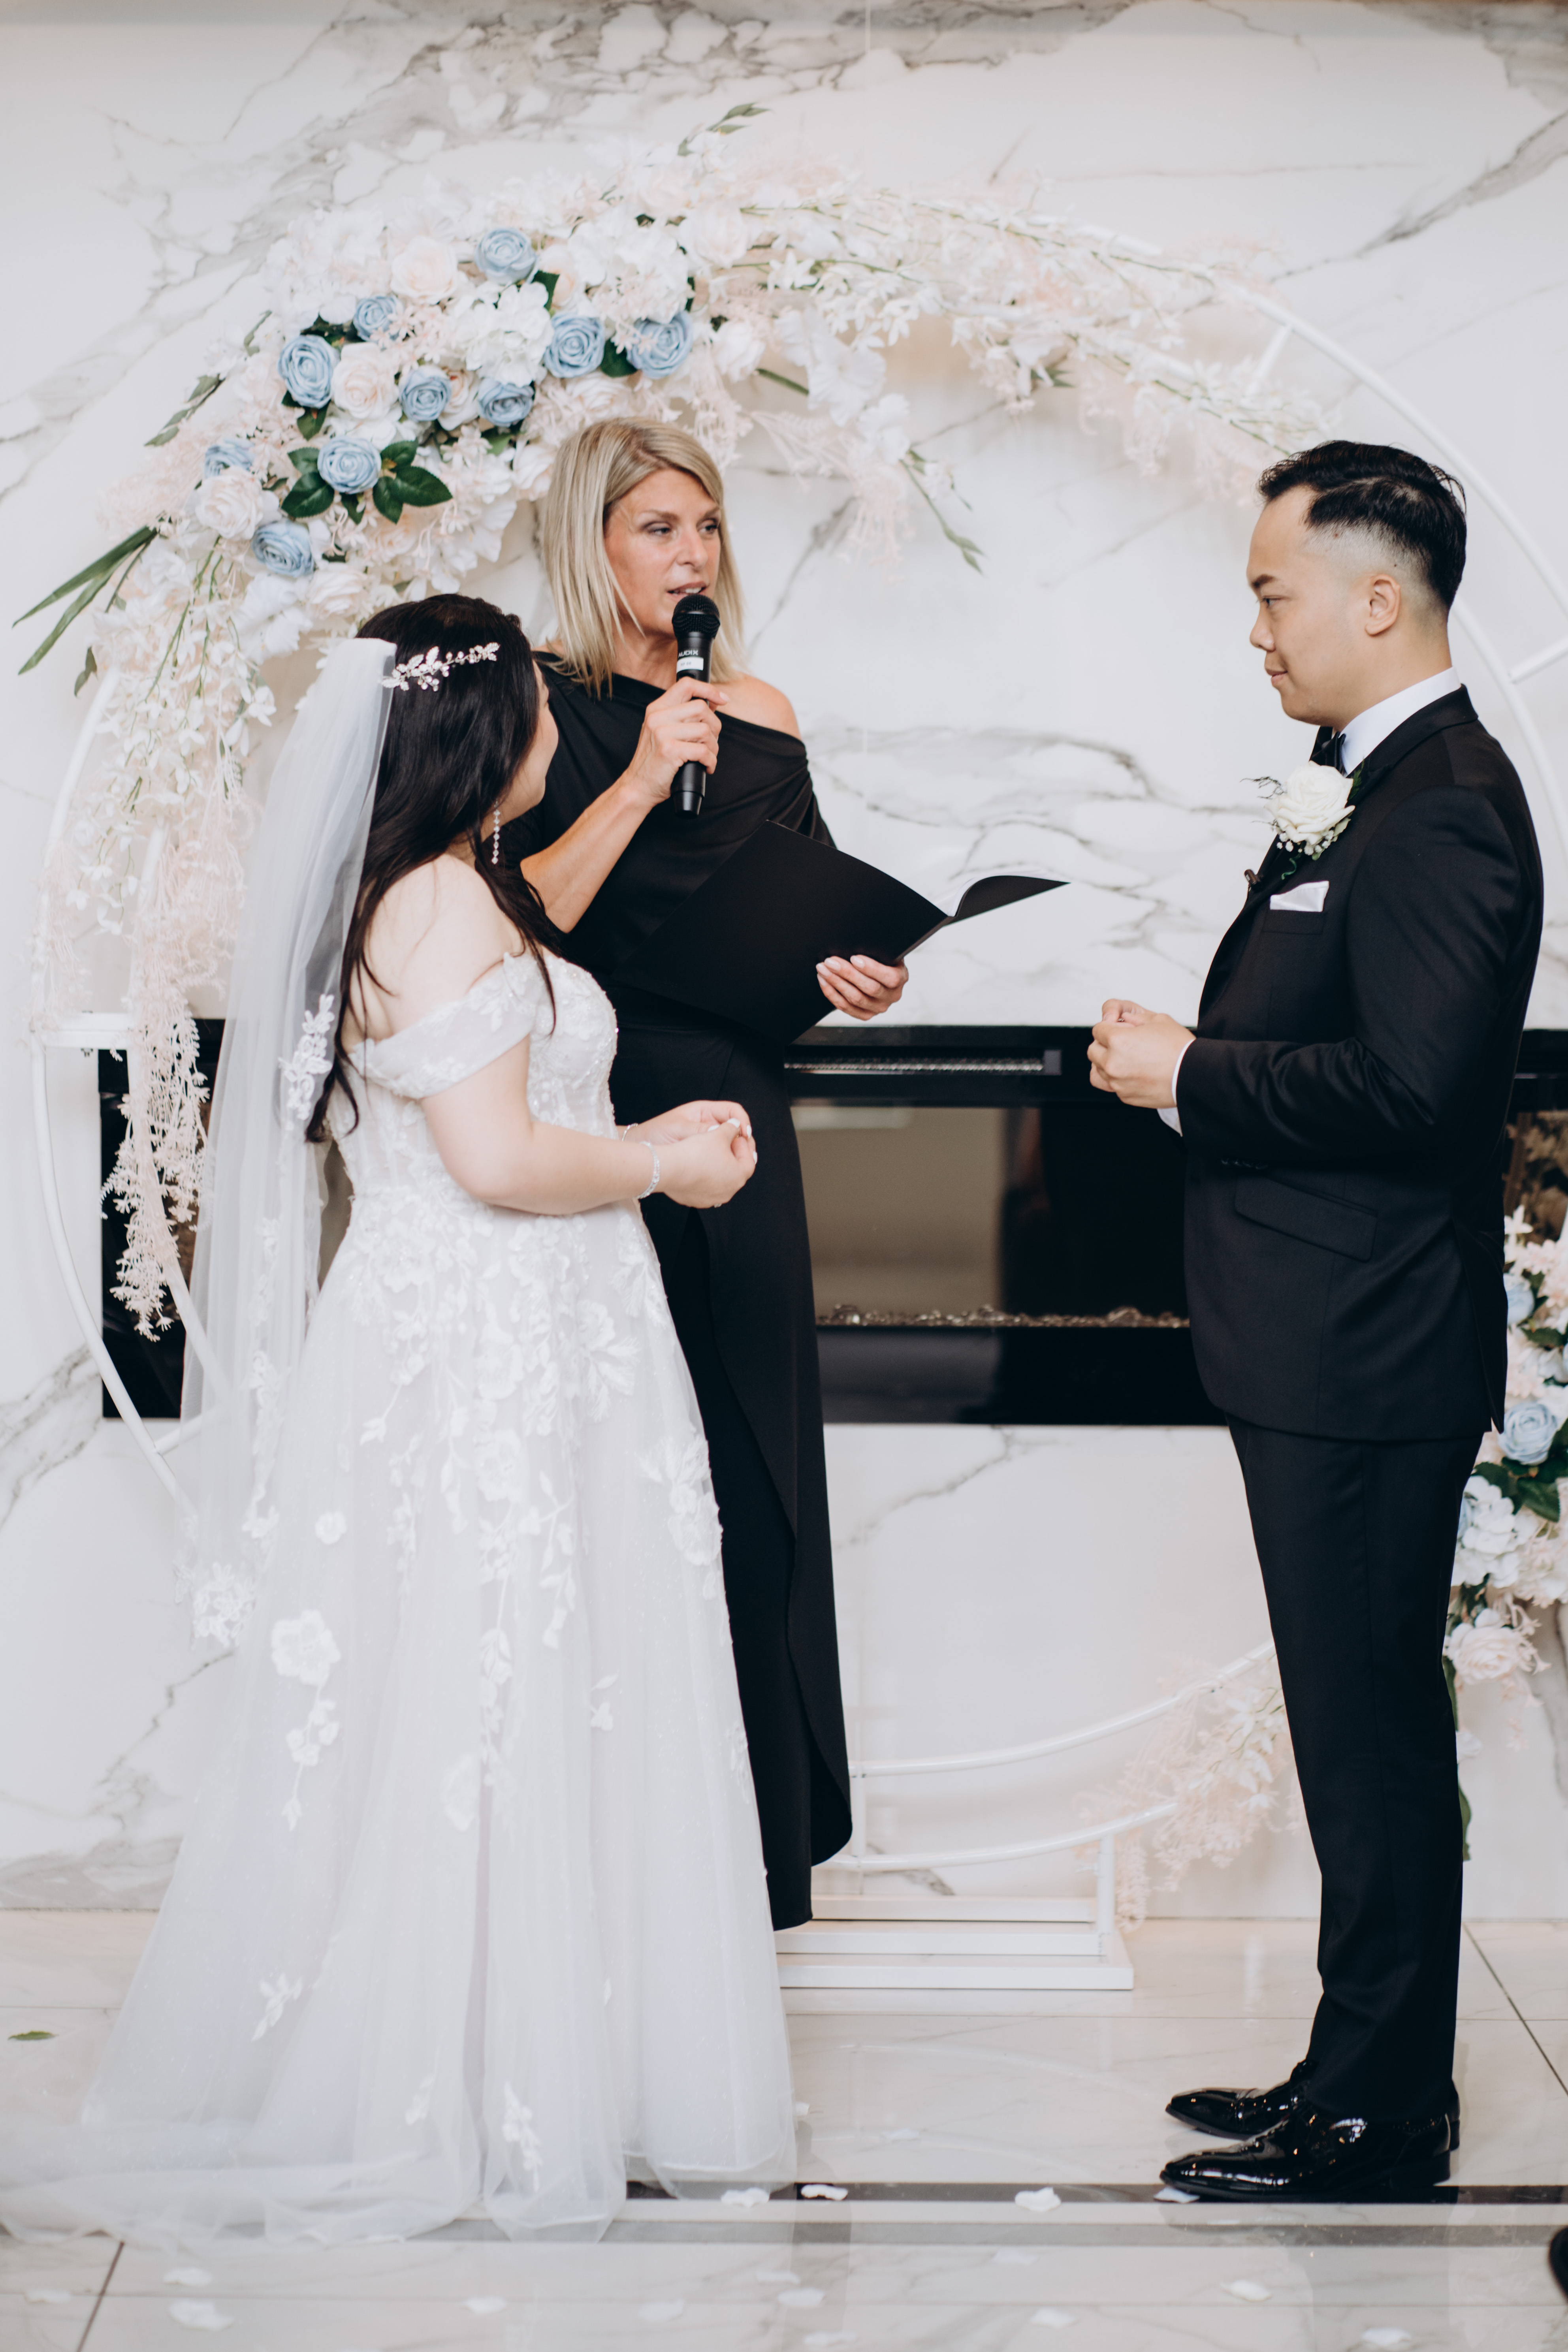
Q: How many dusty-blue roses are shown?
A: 12